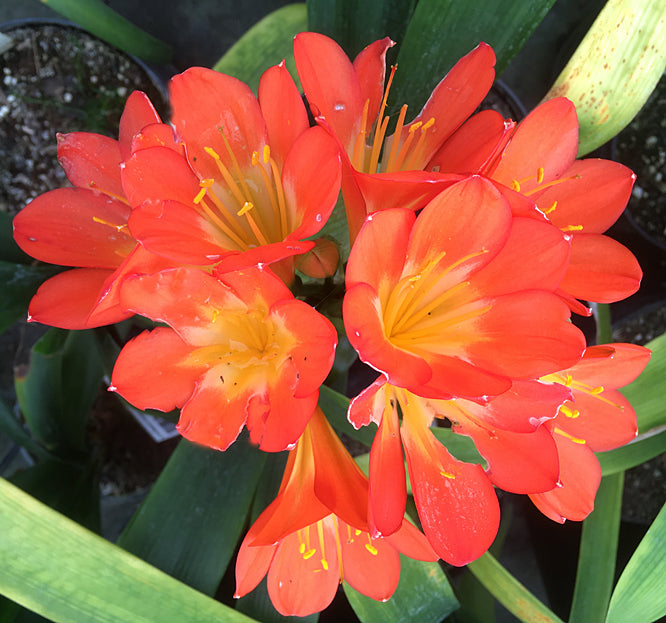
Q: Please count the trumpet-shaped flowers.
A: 9